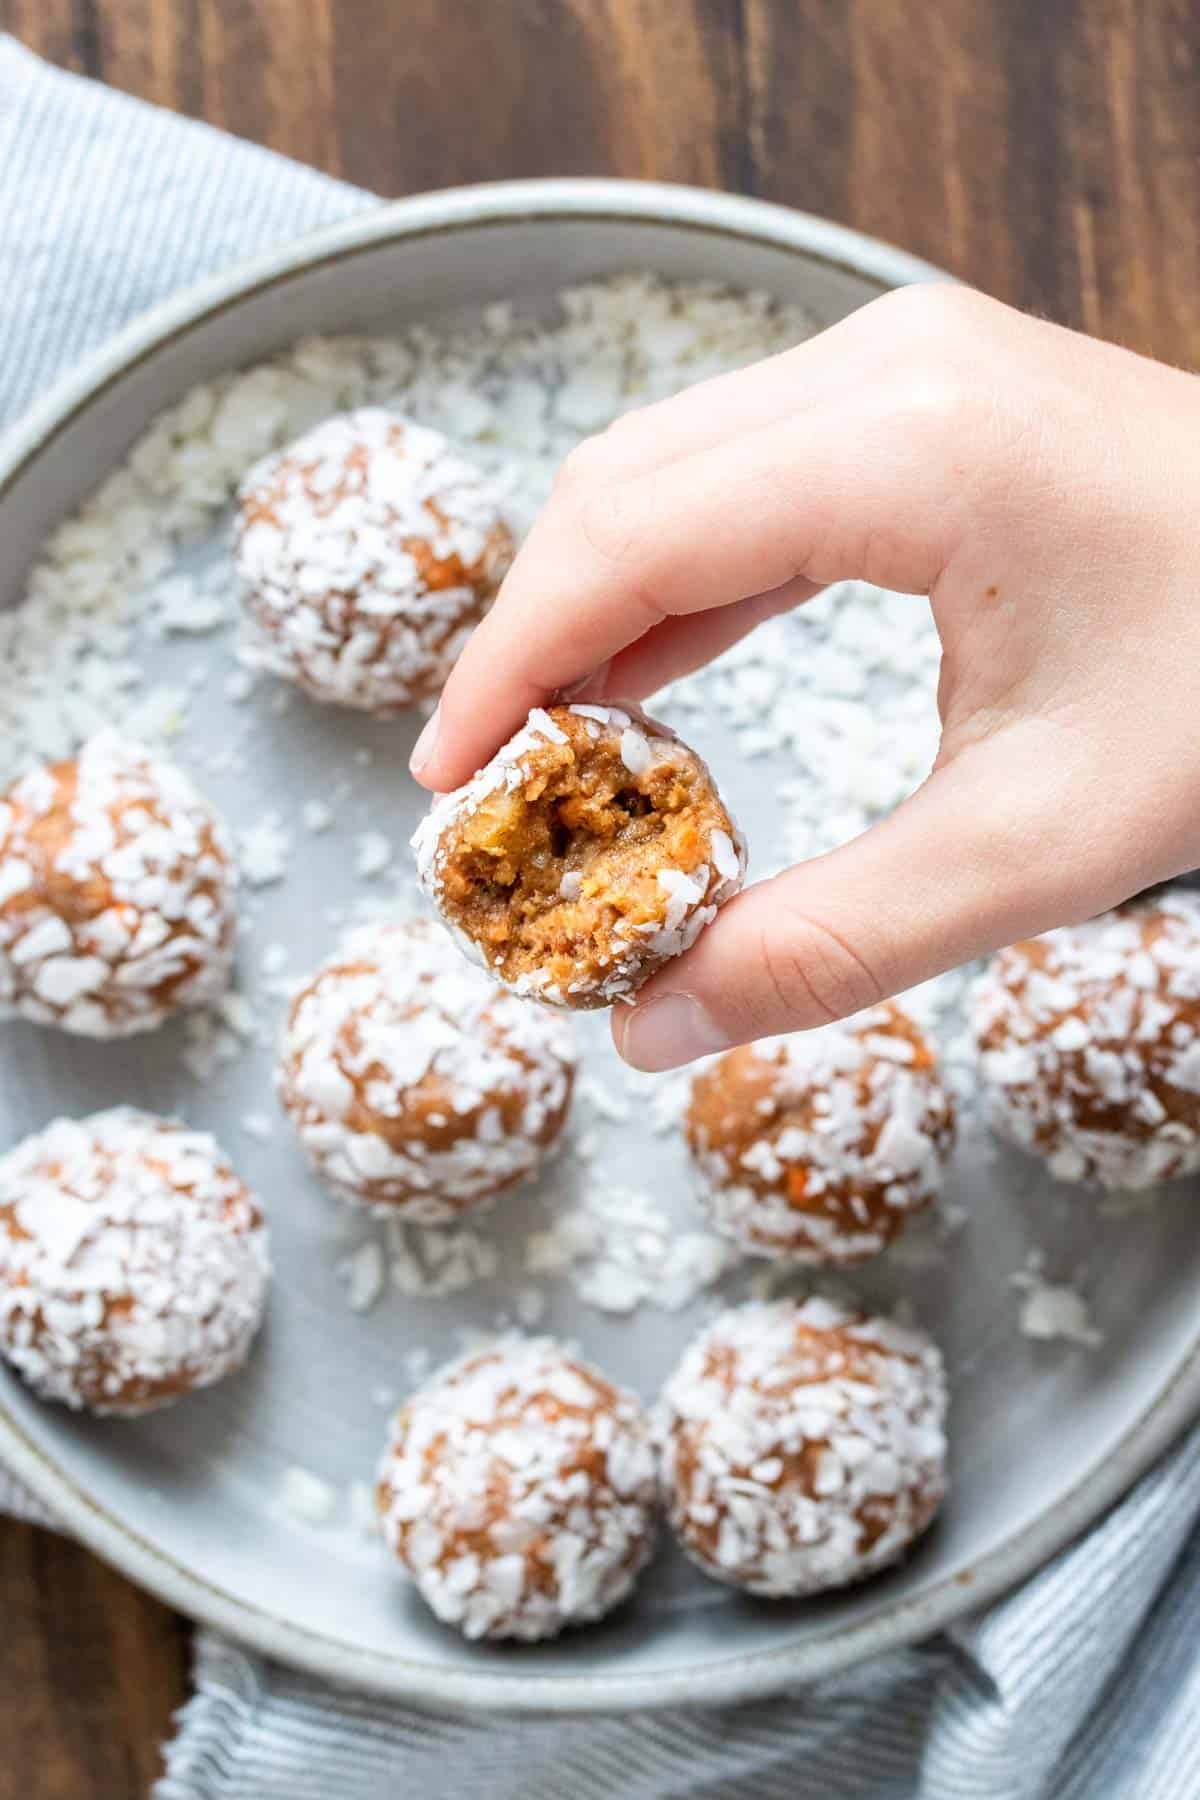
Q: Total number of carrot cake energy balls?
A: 9